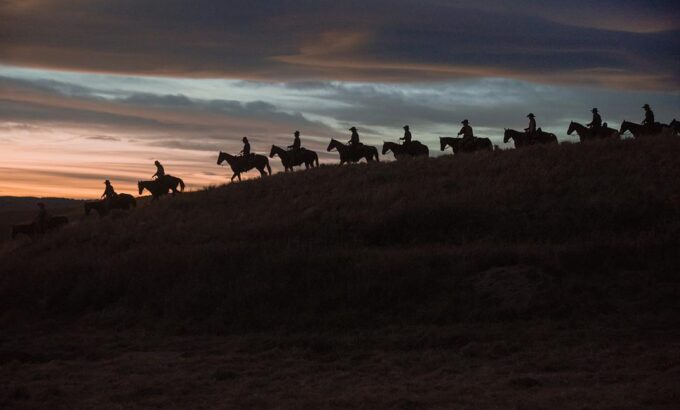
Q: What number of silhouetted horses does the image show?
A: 12